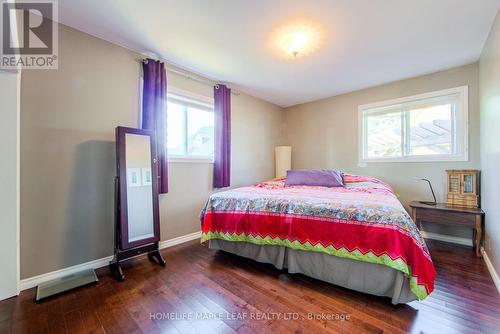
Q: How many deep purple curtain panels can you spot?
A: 2